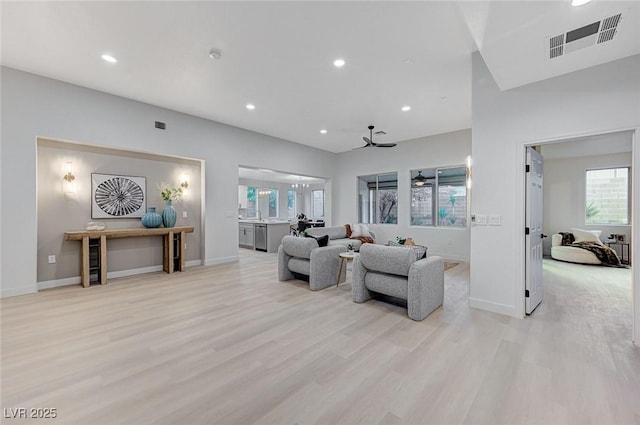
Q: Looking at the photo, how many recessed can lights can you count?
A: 6